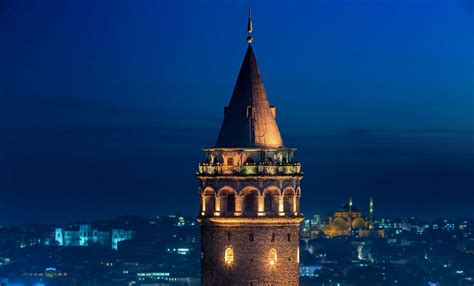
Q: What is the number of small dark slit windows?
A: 5